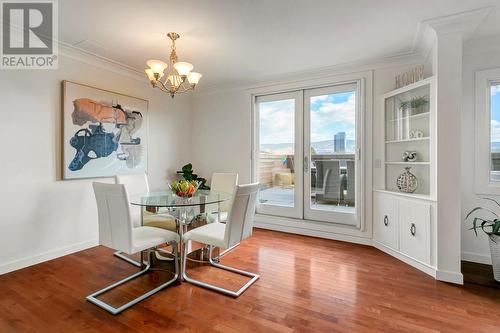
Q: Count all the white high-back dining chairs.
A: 4